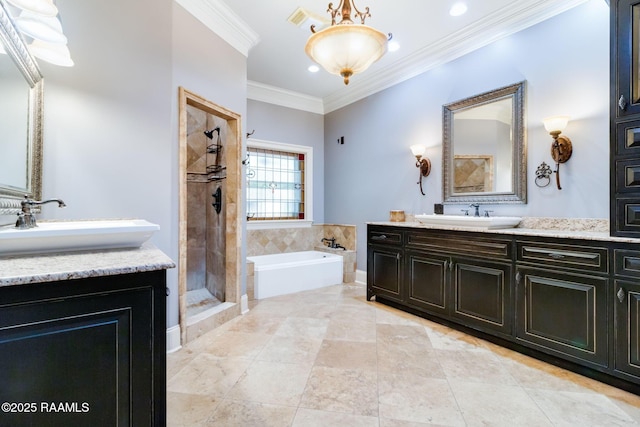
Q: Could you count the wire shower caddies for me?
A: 1